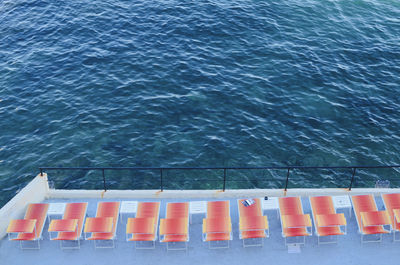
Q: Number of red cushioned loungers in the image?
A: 11